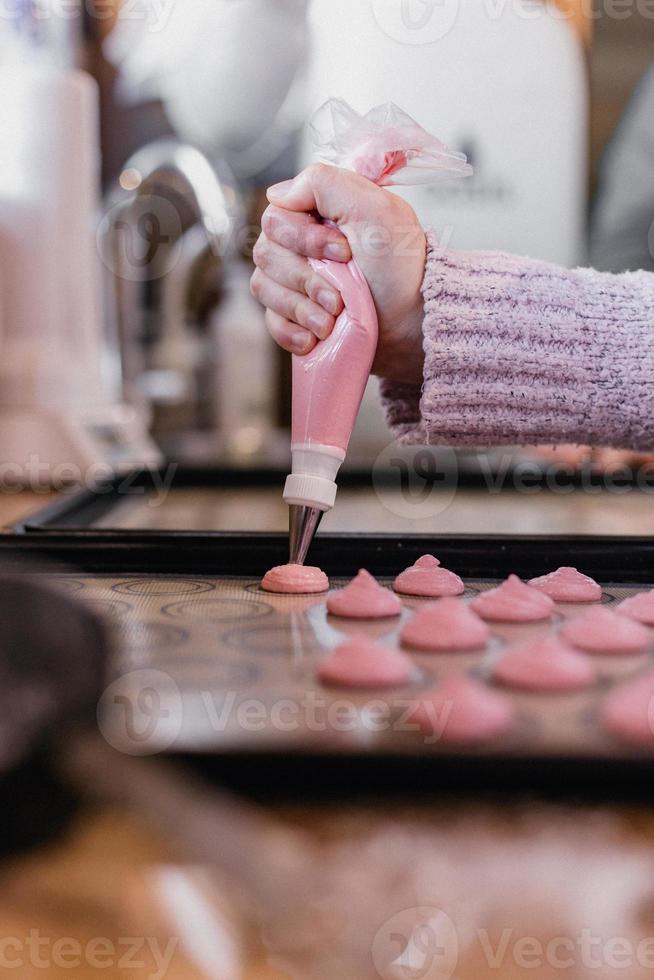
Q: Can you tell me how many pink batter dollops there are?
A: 12